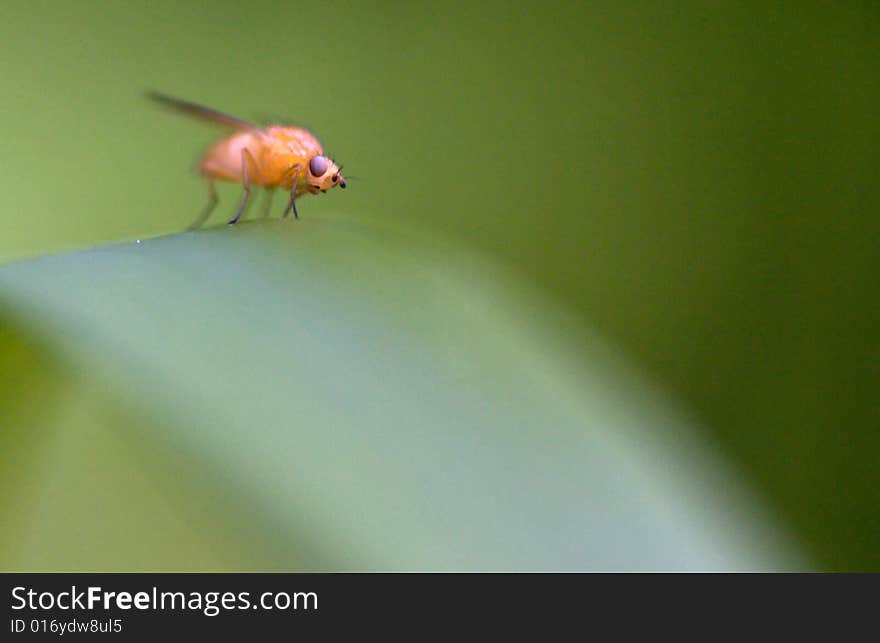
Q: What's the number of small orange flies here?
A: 1